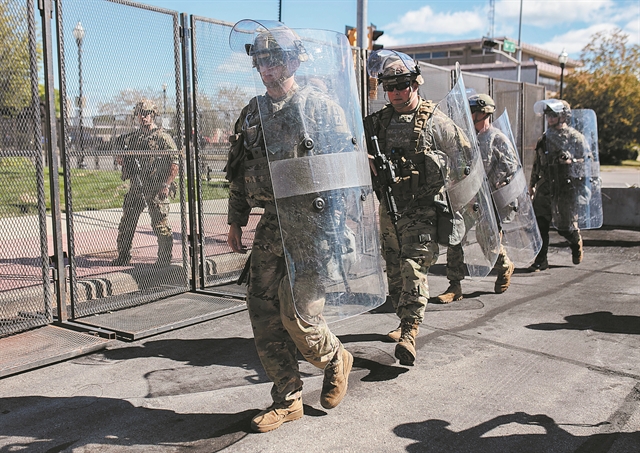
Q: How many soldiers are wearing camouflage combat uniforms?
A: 5